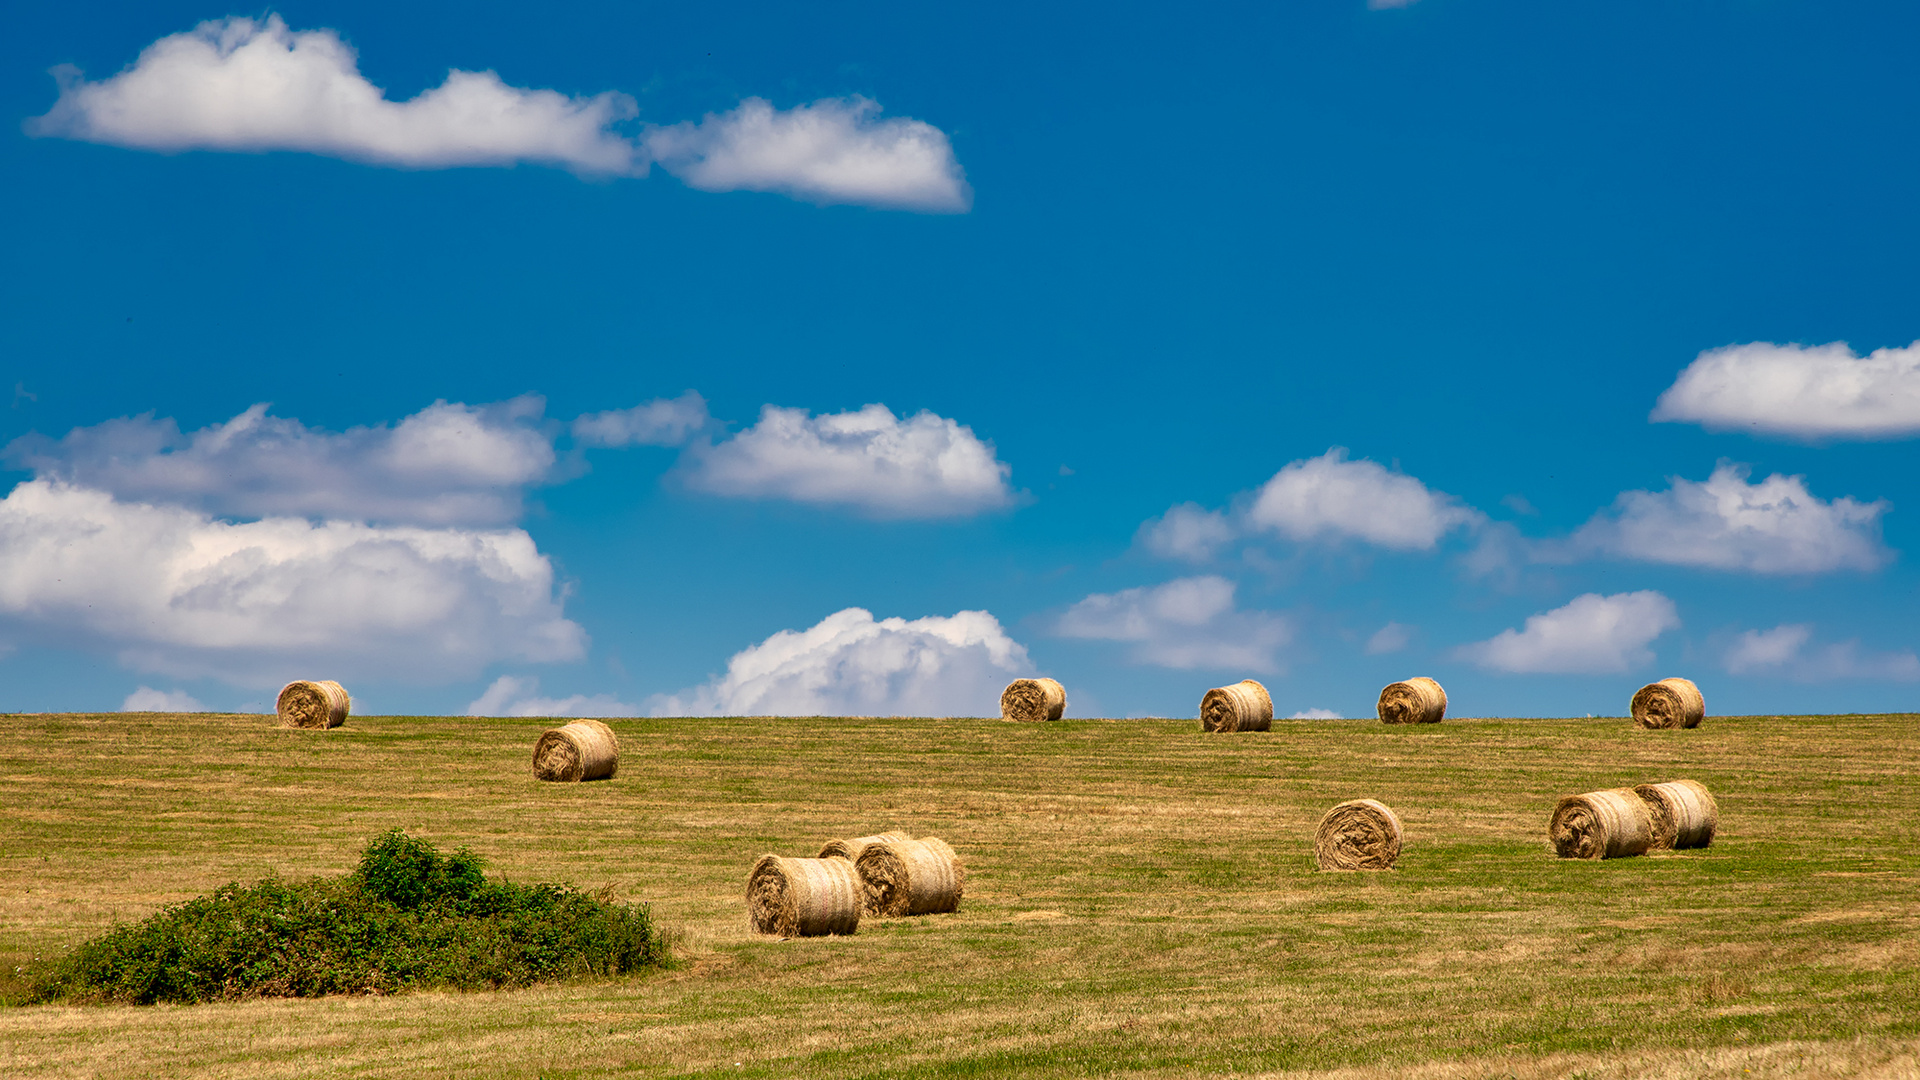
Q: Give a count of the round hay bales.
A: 12